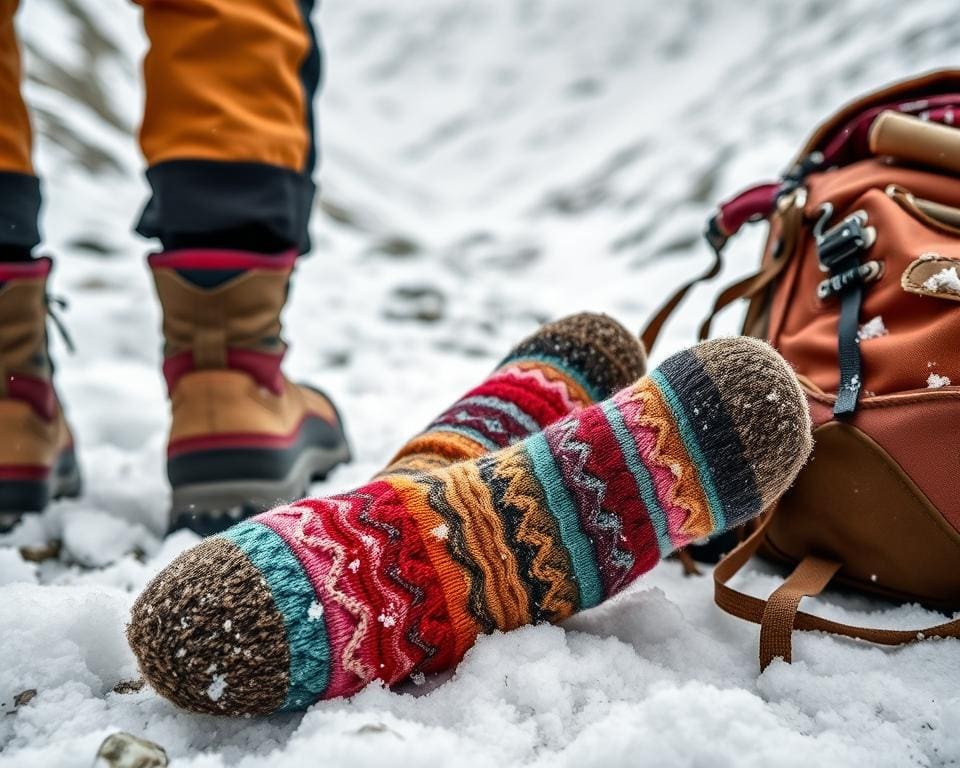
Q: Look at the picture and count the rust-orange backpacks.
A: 1